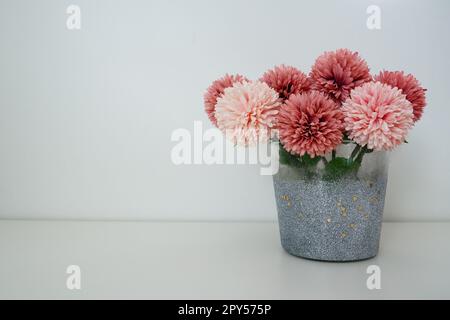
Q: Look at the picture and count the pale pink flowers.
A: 2